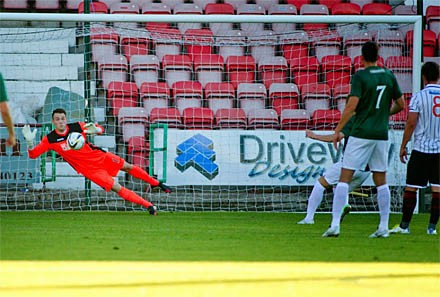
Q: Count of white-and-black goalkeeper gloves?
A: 2